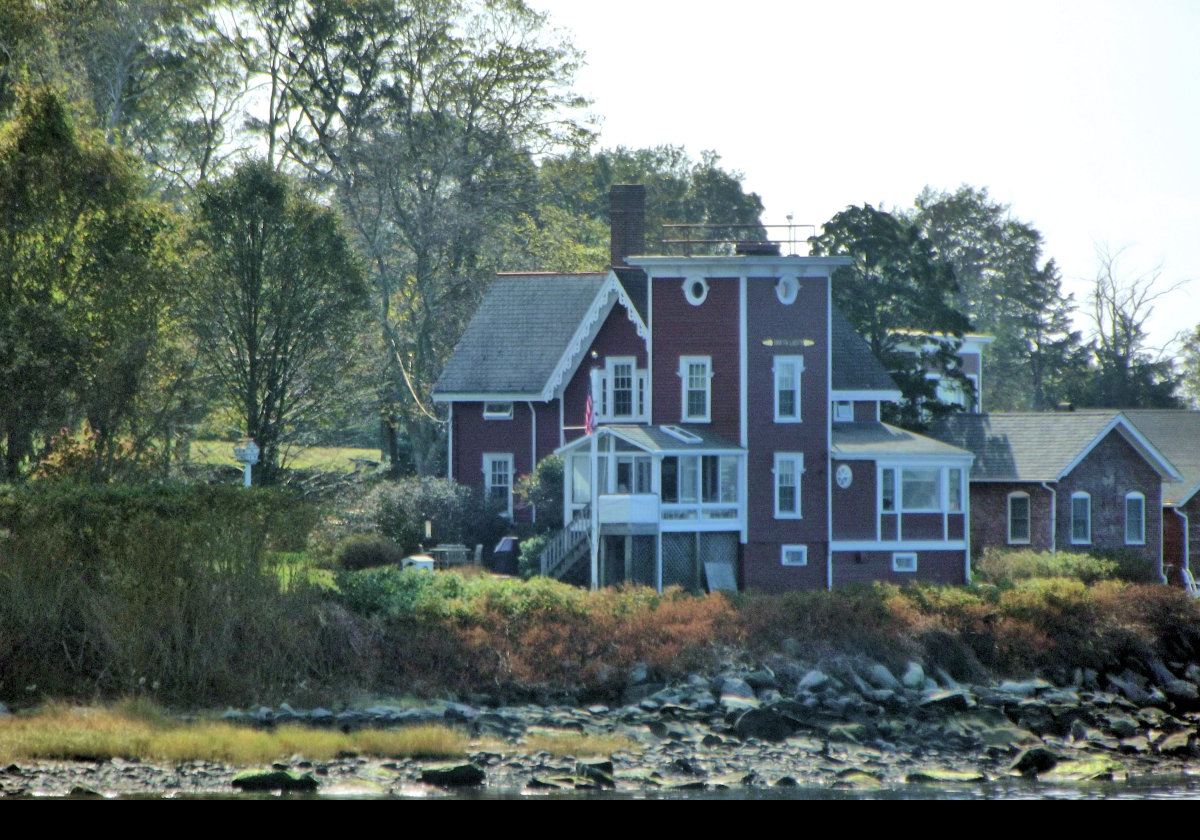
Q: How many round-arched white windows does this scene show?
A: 3